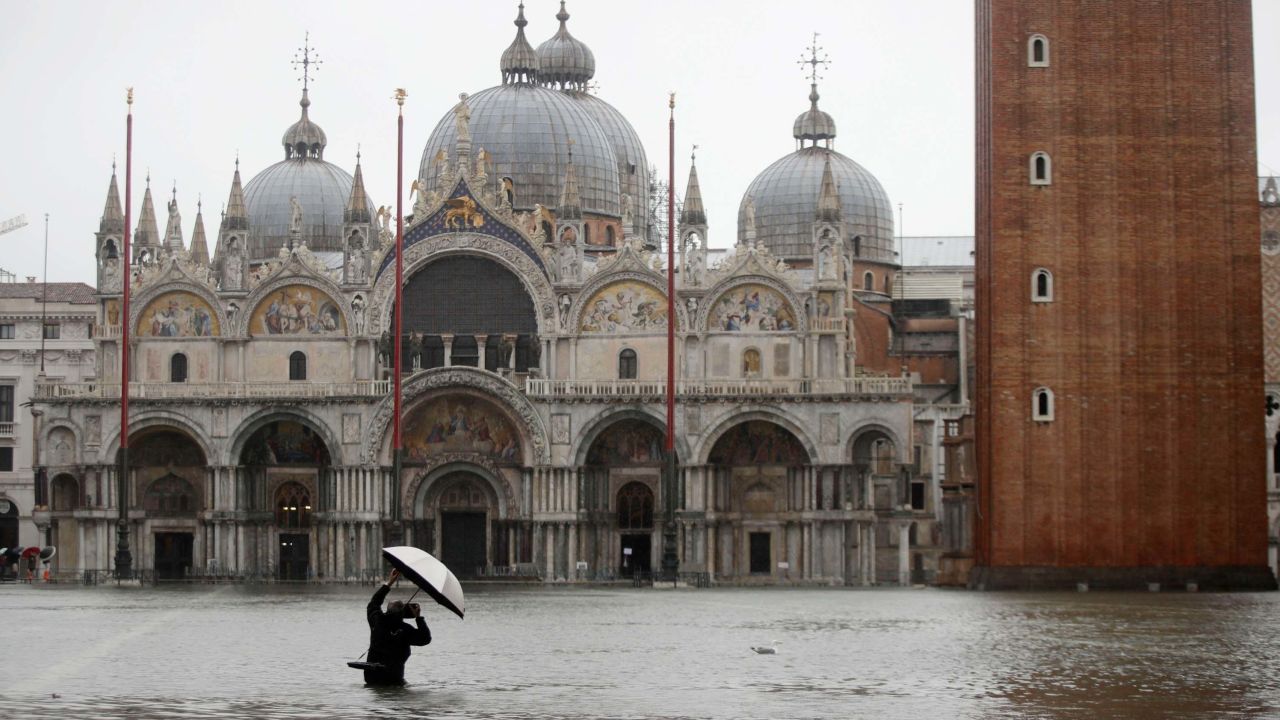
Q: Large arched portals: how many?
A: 5